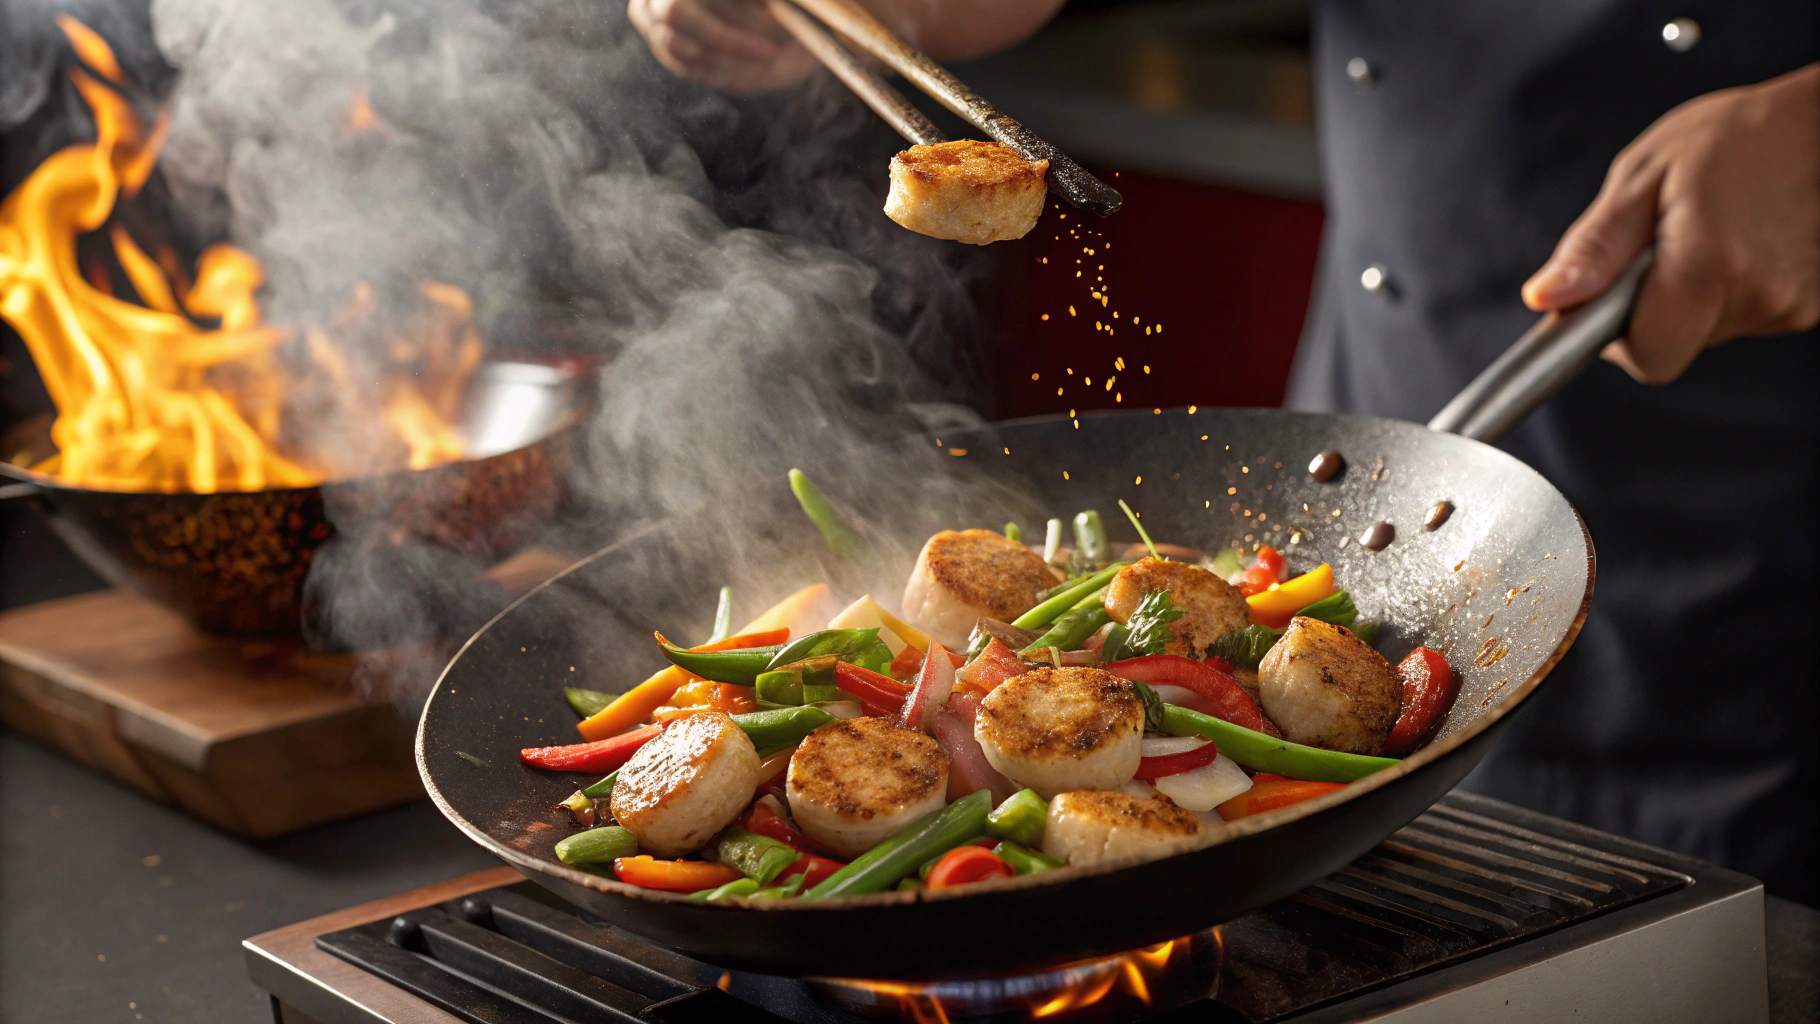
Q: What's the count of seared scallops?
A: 8